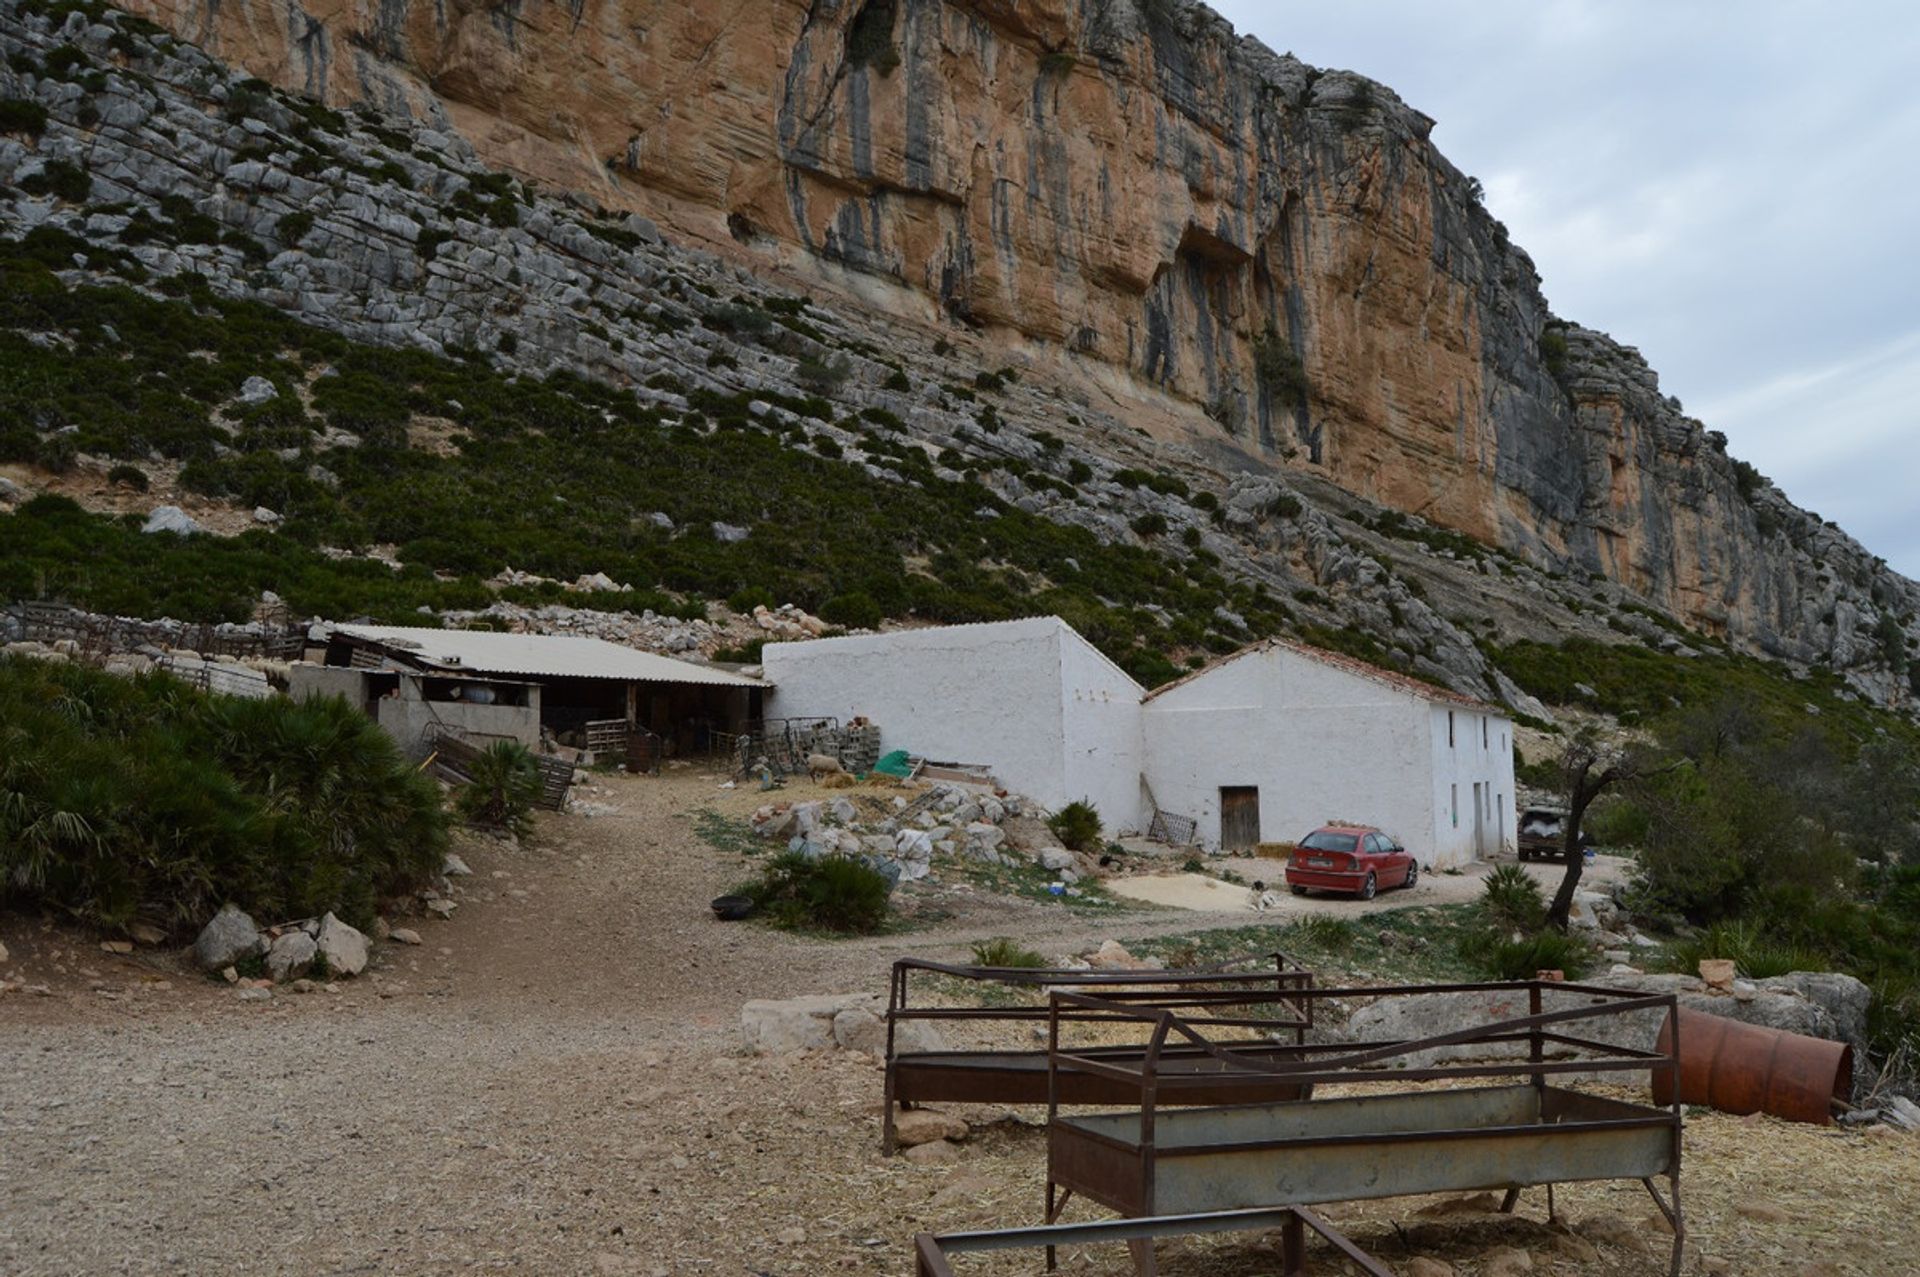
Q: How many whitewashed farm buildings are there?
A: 2